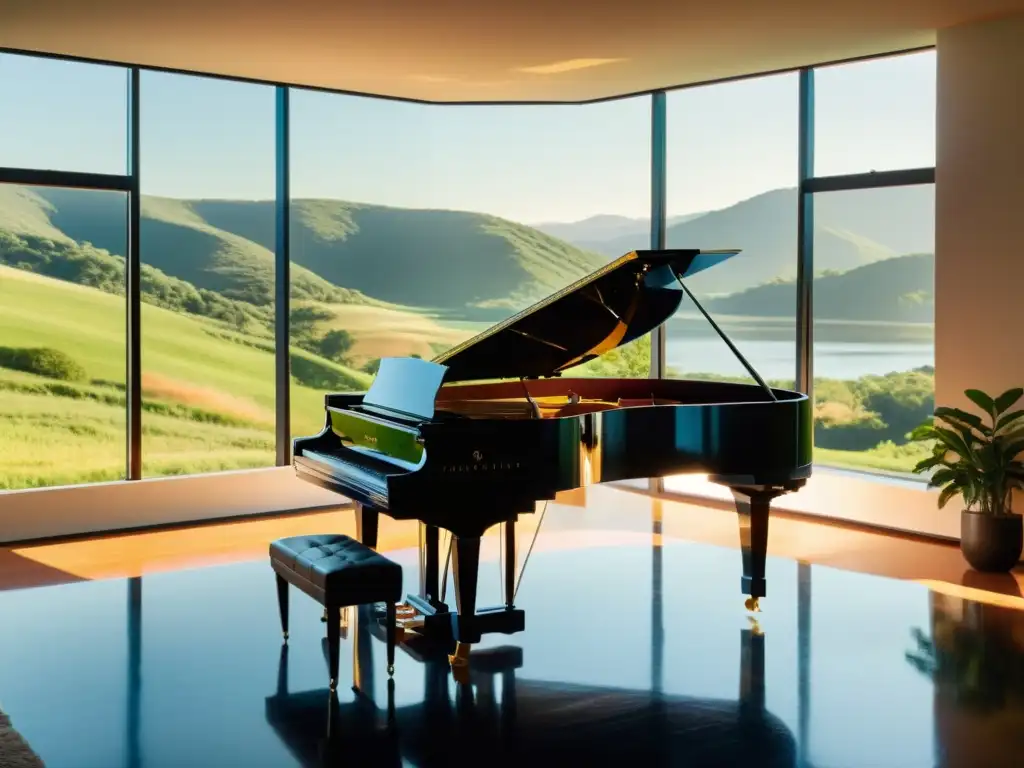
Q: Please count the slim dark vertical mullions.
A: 4